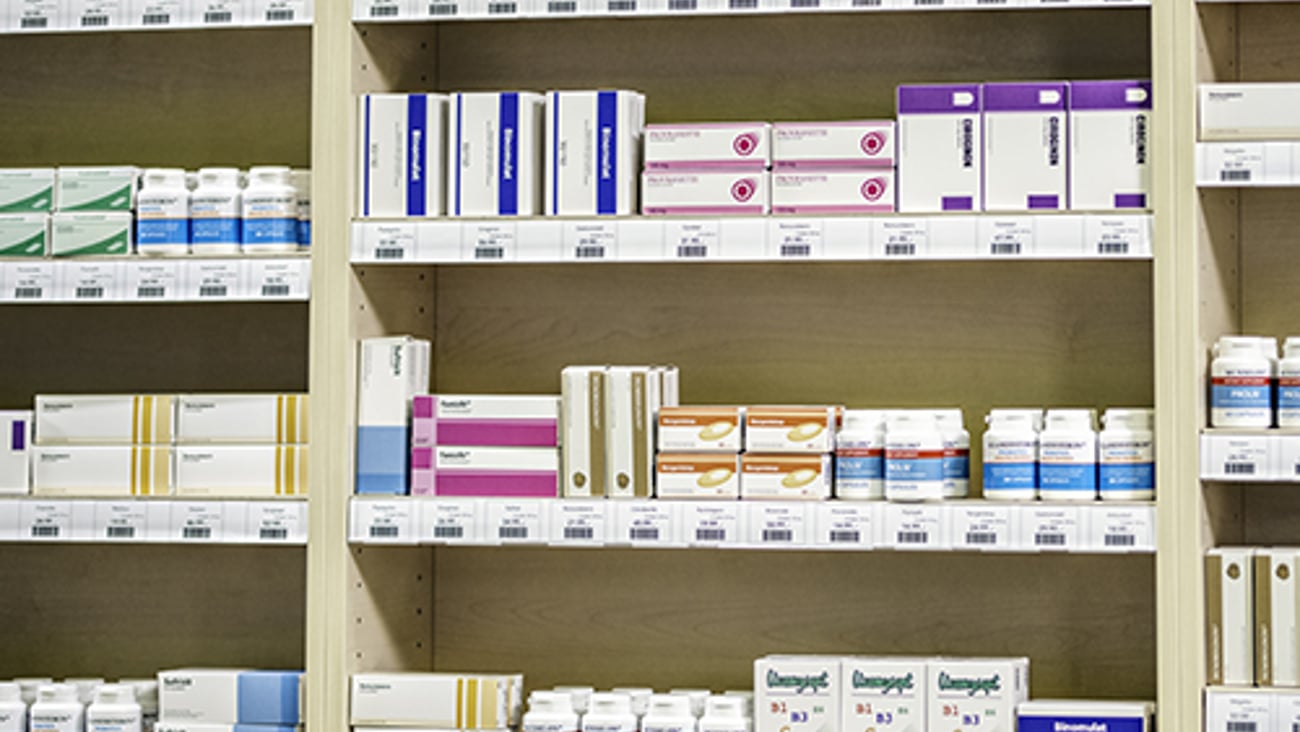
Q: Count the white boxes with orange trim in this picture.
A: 4